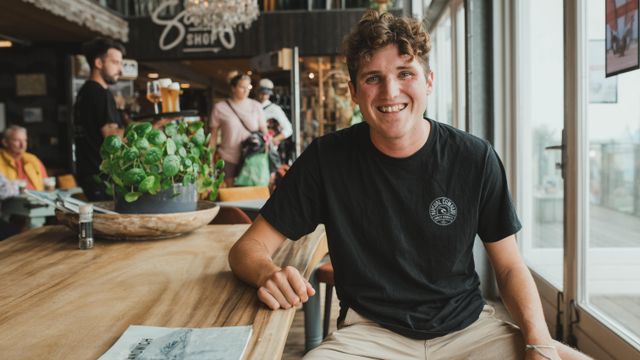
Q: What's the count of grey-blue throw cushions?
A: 0